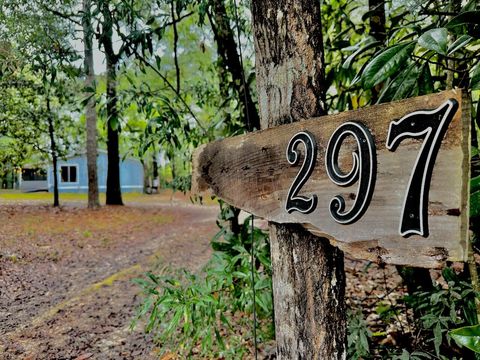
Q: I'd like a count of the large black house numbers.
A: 3